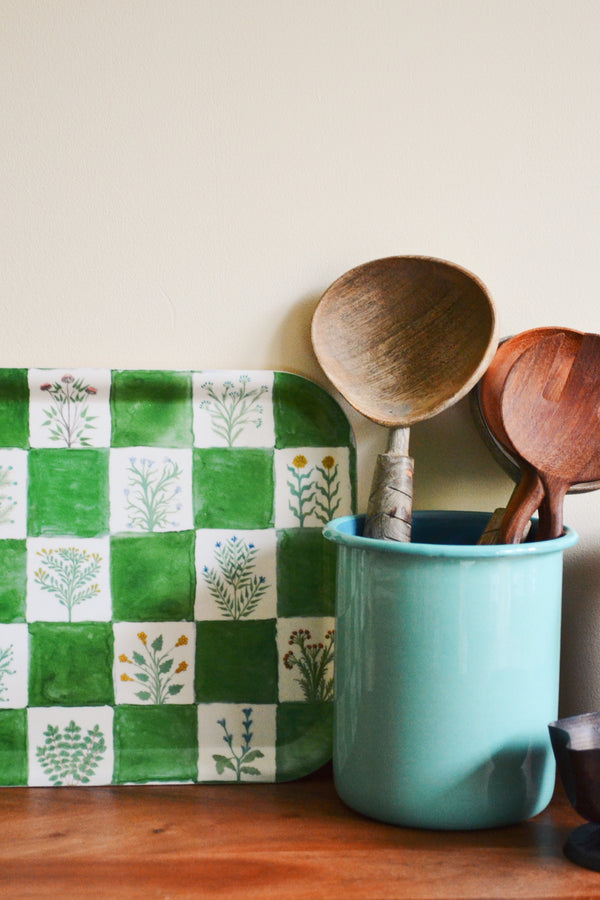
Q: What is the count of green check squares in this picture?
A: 13